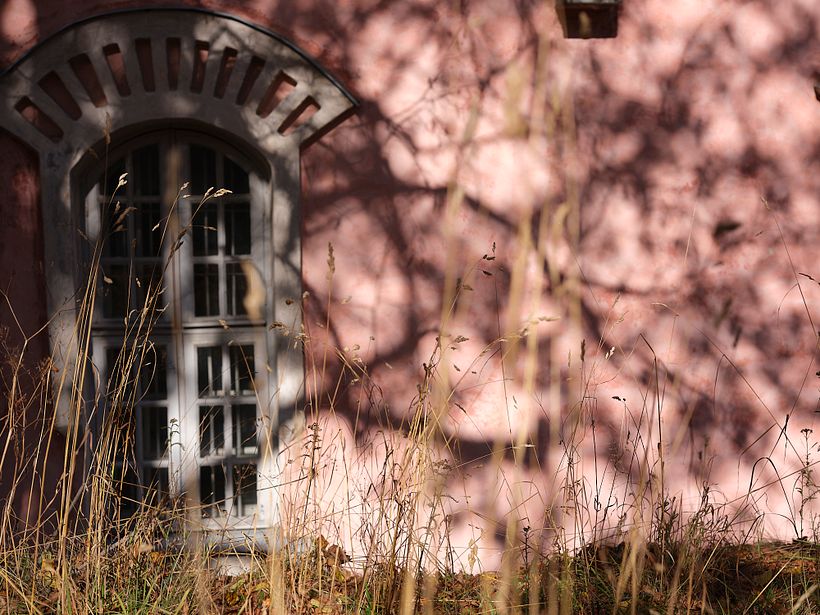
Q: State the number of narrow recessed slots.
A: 11